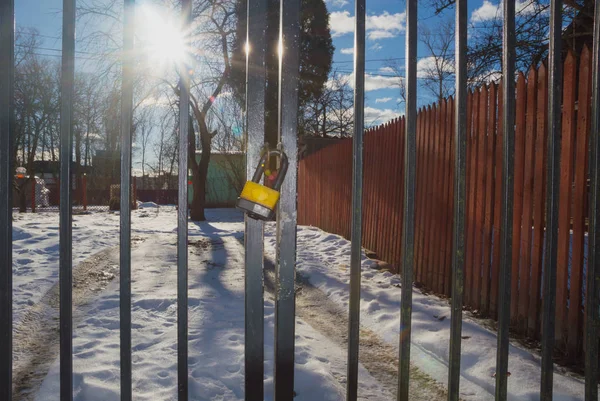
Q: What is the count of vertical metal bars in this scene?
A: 12